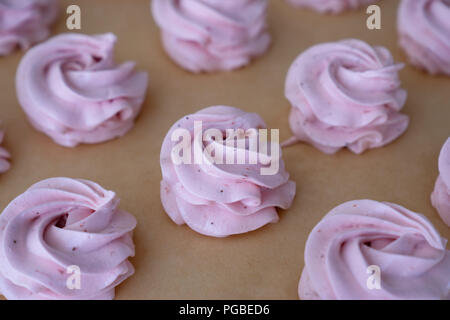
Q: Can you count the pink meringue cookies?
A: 11